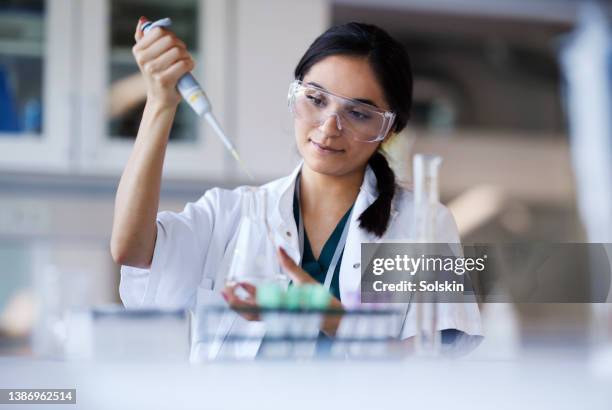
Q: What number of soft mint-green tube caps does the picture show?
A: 3